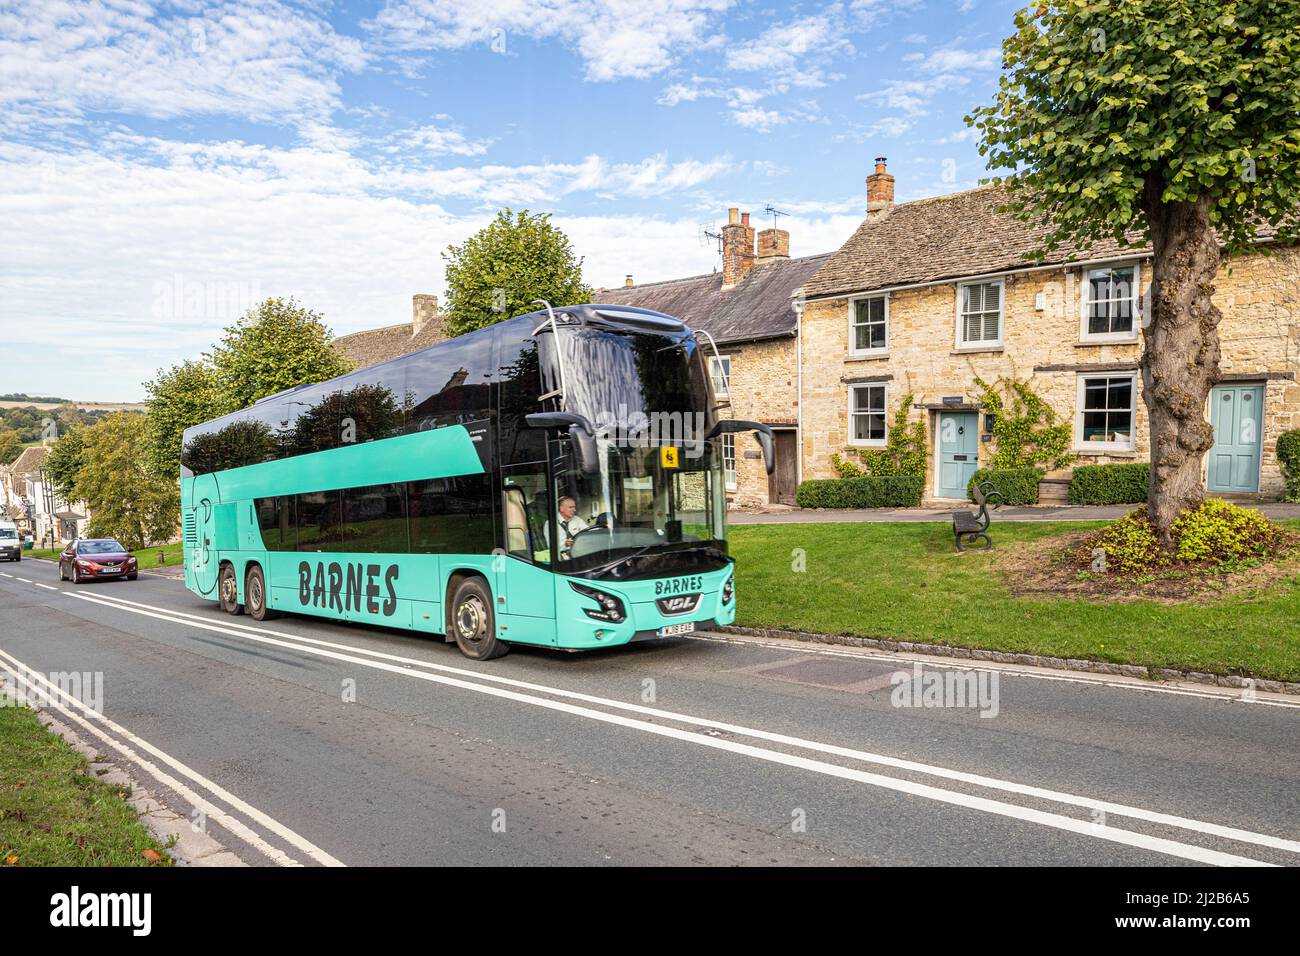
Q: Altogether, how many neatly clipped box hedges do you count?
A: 3